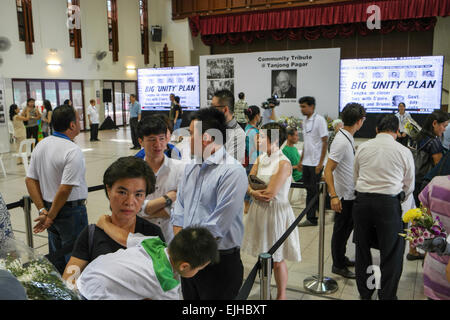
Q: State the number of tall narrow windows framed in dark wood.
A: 4